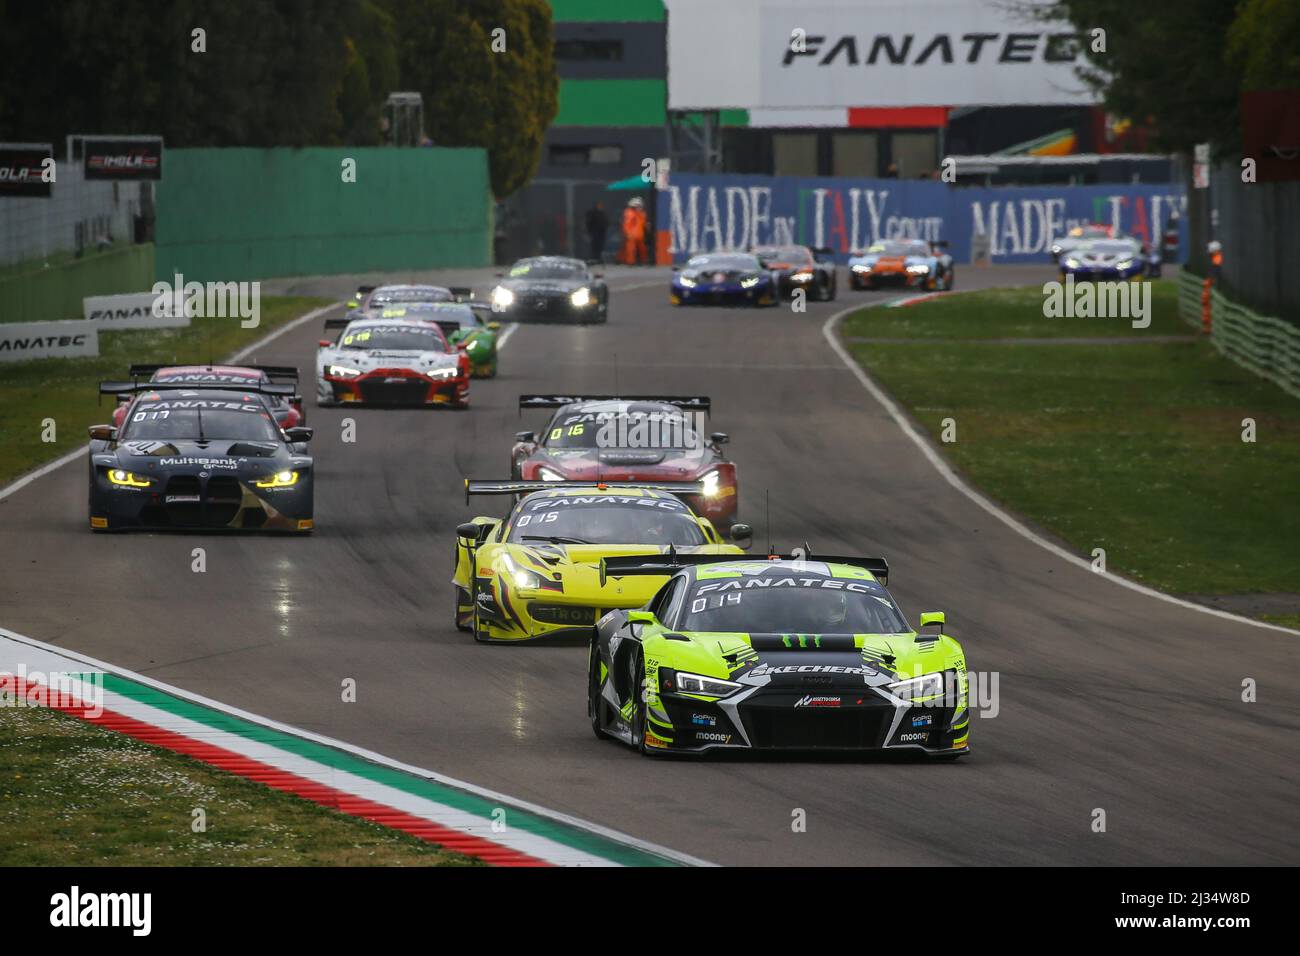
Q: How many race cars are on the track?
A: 14